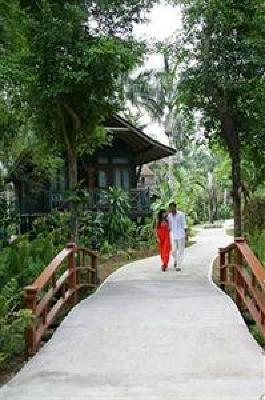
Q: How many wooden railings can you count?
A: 2